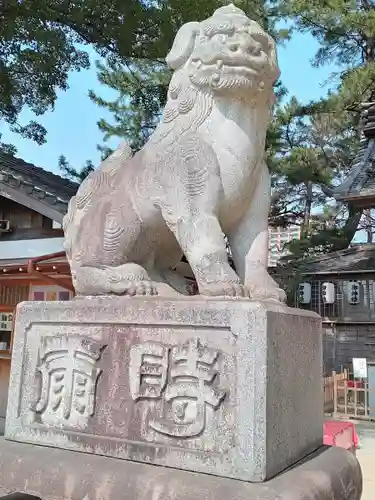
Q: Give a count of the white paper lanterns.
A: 3